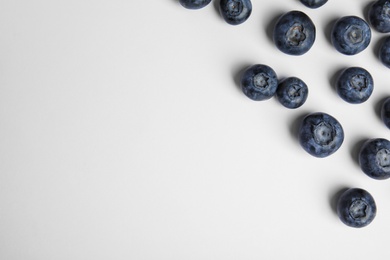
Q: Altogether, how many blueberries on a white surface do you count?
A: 14